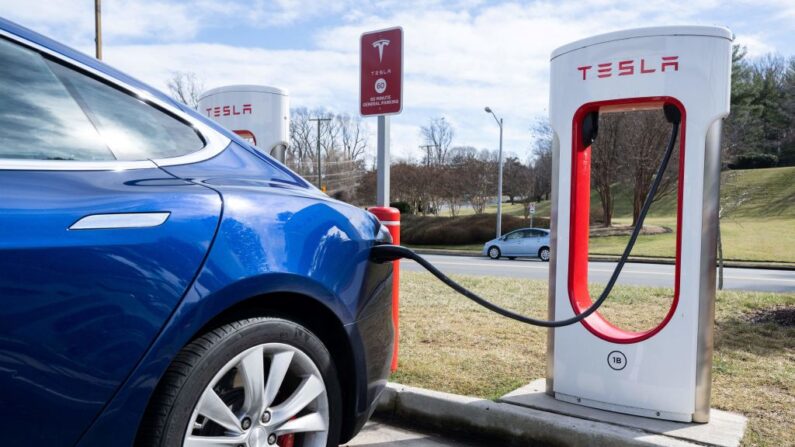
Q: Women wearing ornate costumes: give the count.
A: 0